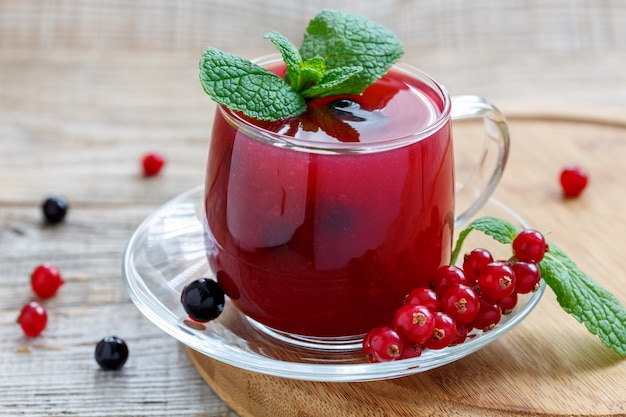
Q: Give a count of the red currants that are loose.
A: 4